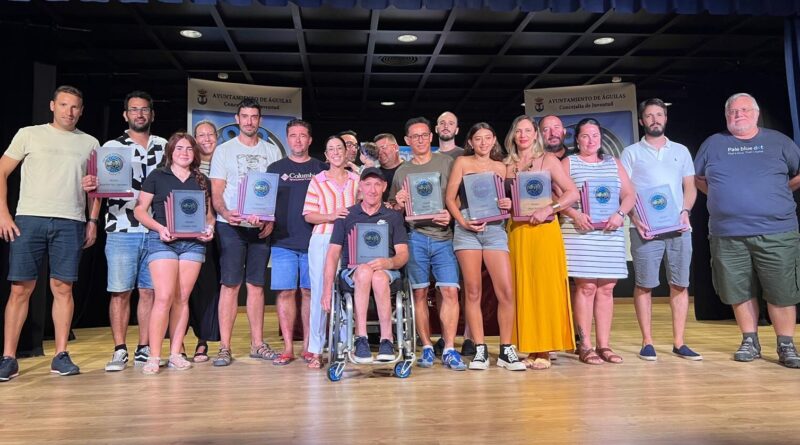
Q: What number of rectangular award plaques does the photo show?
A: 9